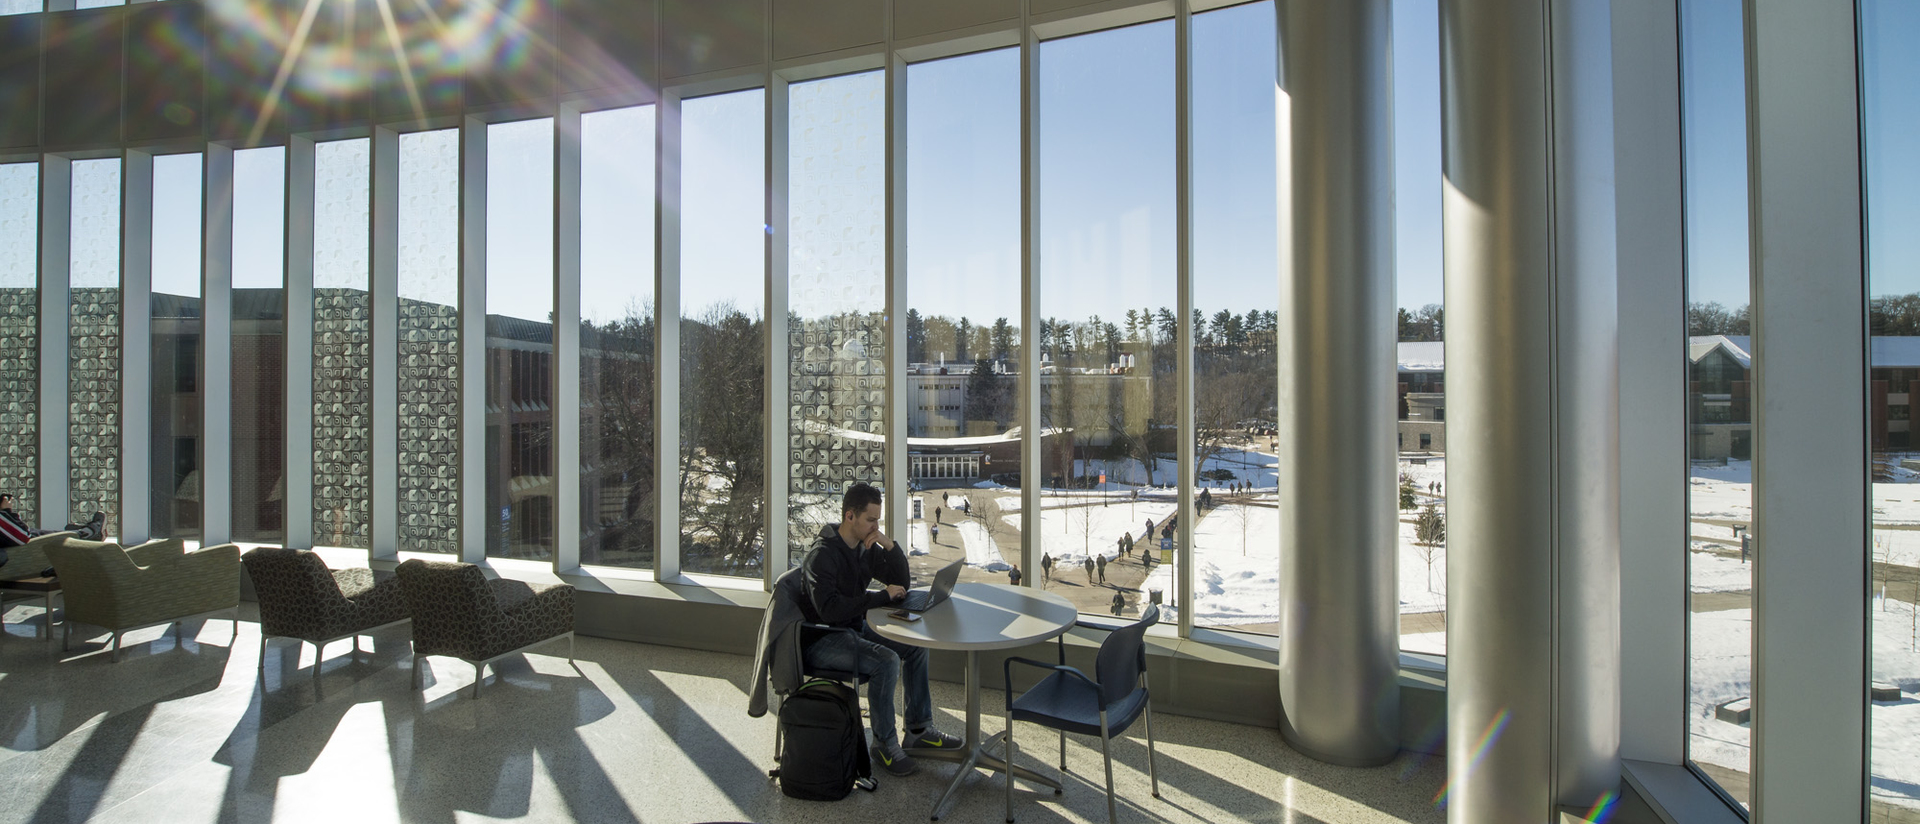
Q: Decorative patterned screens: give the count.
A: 5